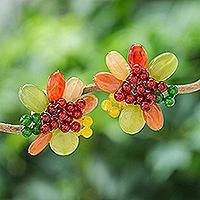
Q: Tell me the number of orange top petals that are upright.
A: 2